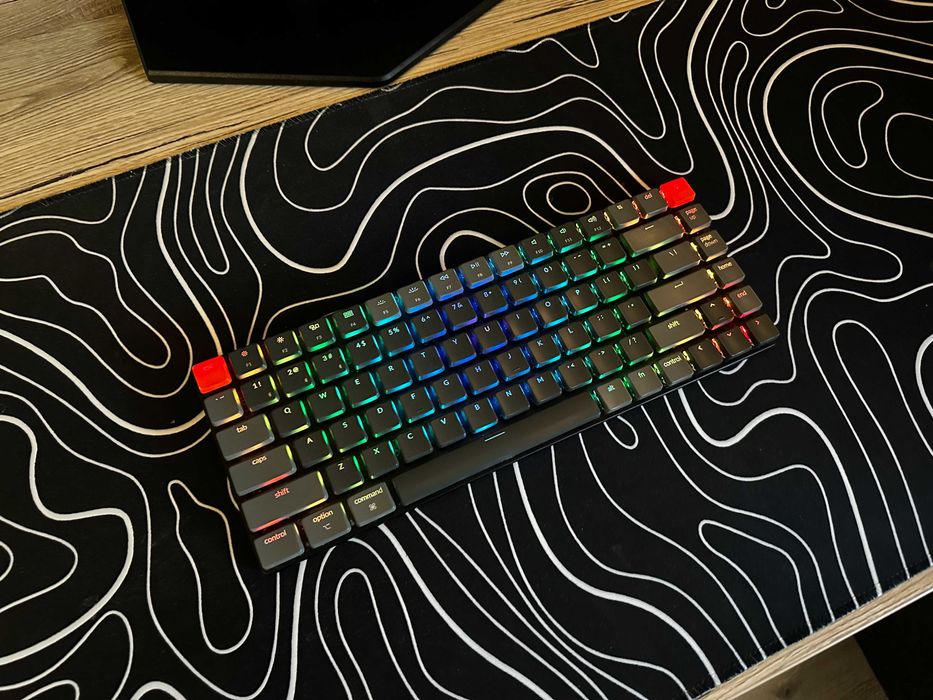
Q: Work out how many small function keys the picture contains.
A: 12